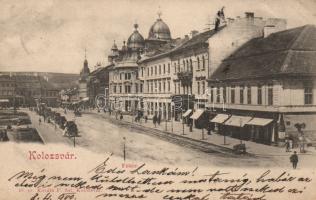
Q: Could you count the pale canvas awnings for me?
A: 5